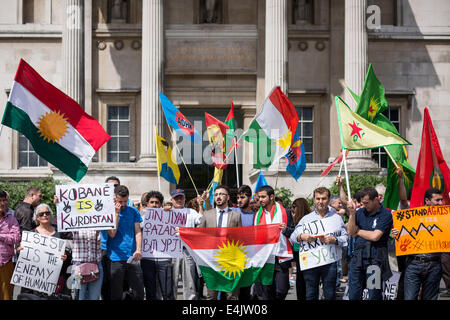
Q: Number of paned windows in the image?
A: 4